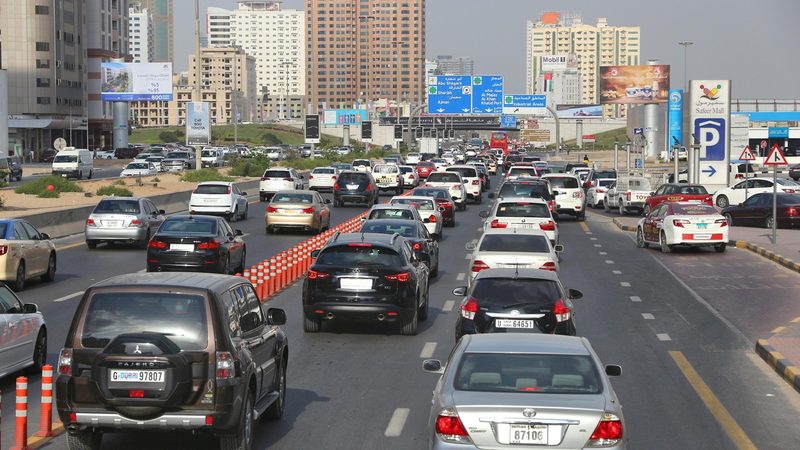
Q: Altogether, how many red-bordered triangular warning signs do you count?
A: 2